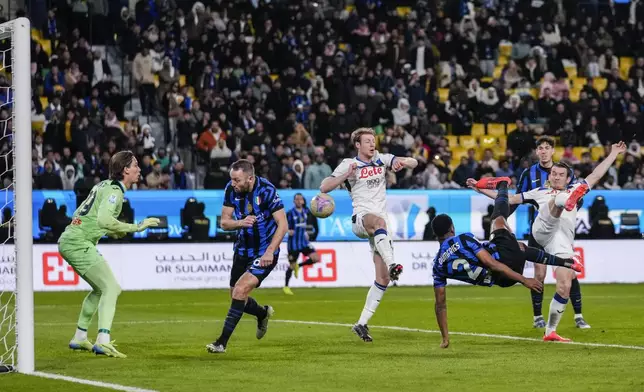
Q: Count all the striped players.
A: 4